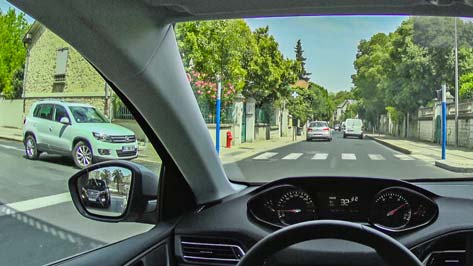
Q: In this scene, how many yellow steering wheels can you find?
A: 0